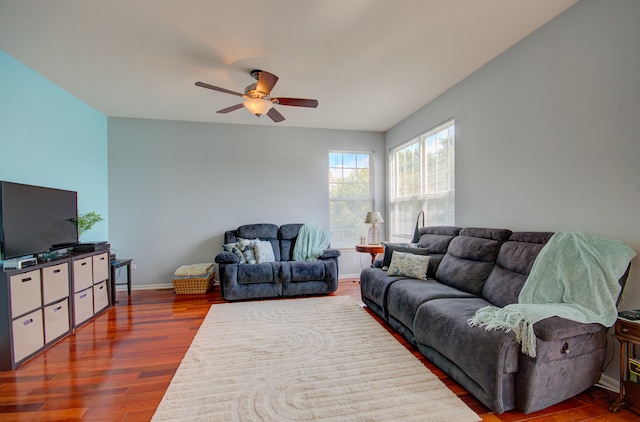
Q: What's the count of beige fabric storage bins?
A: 8